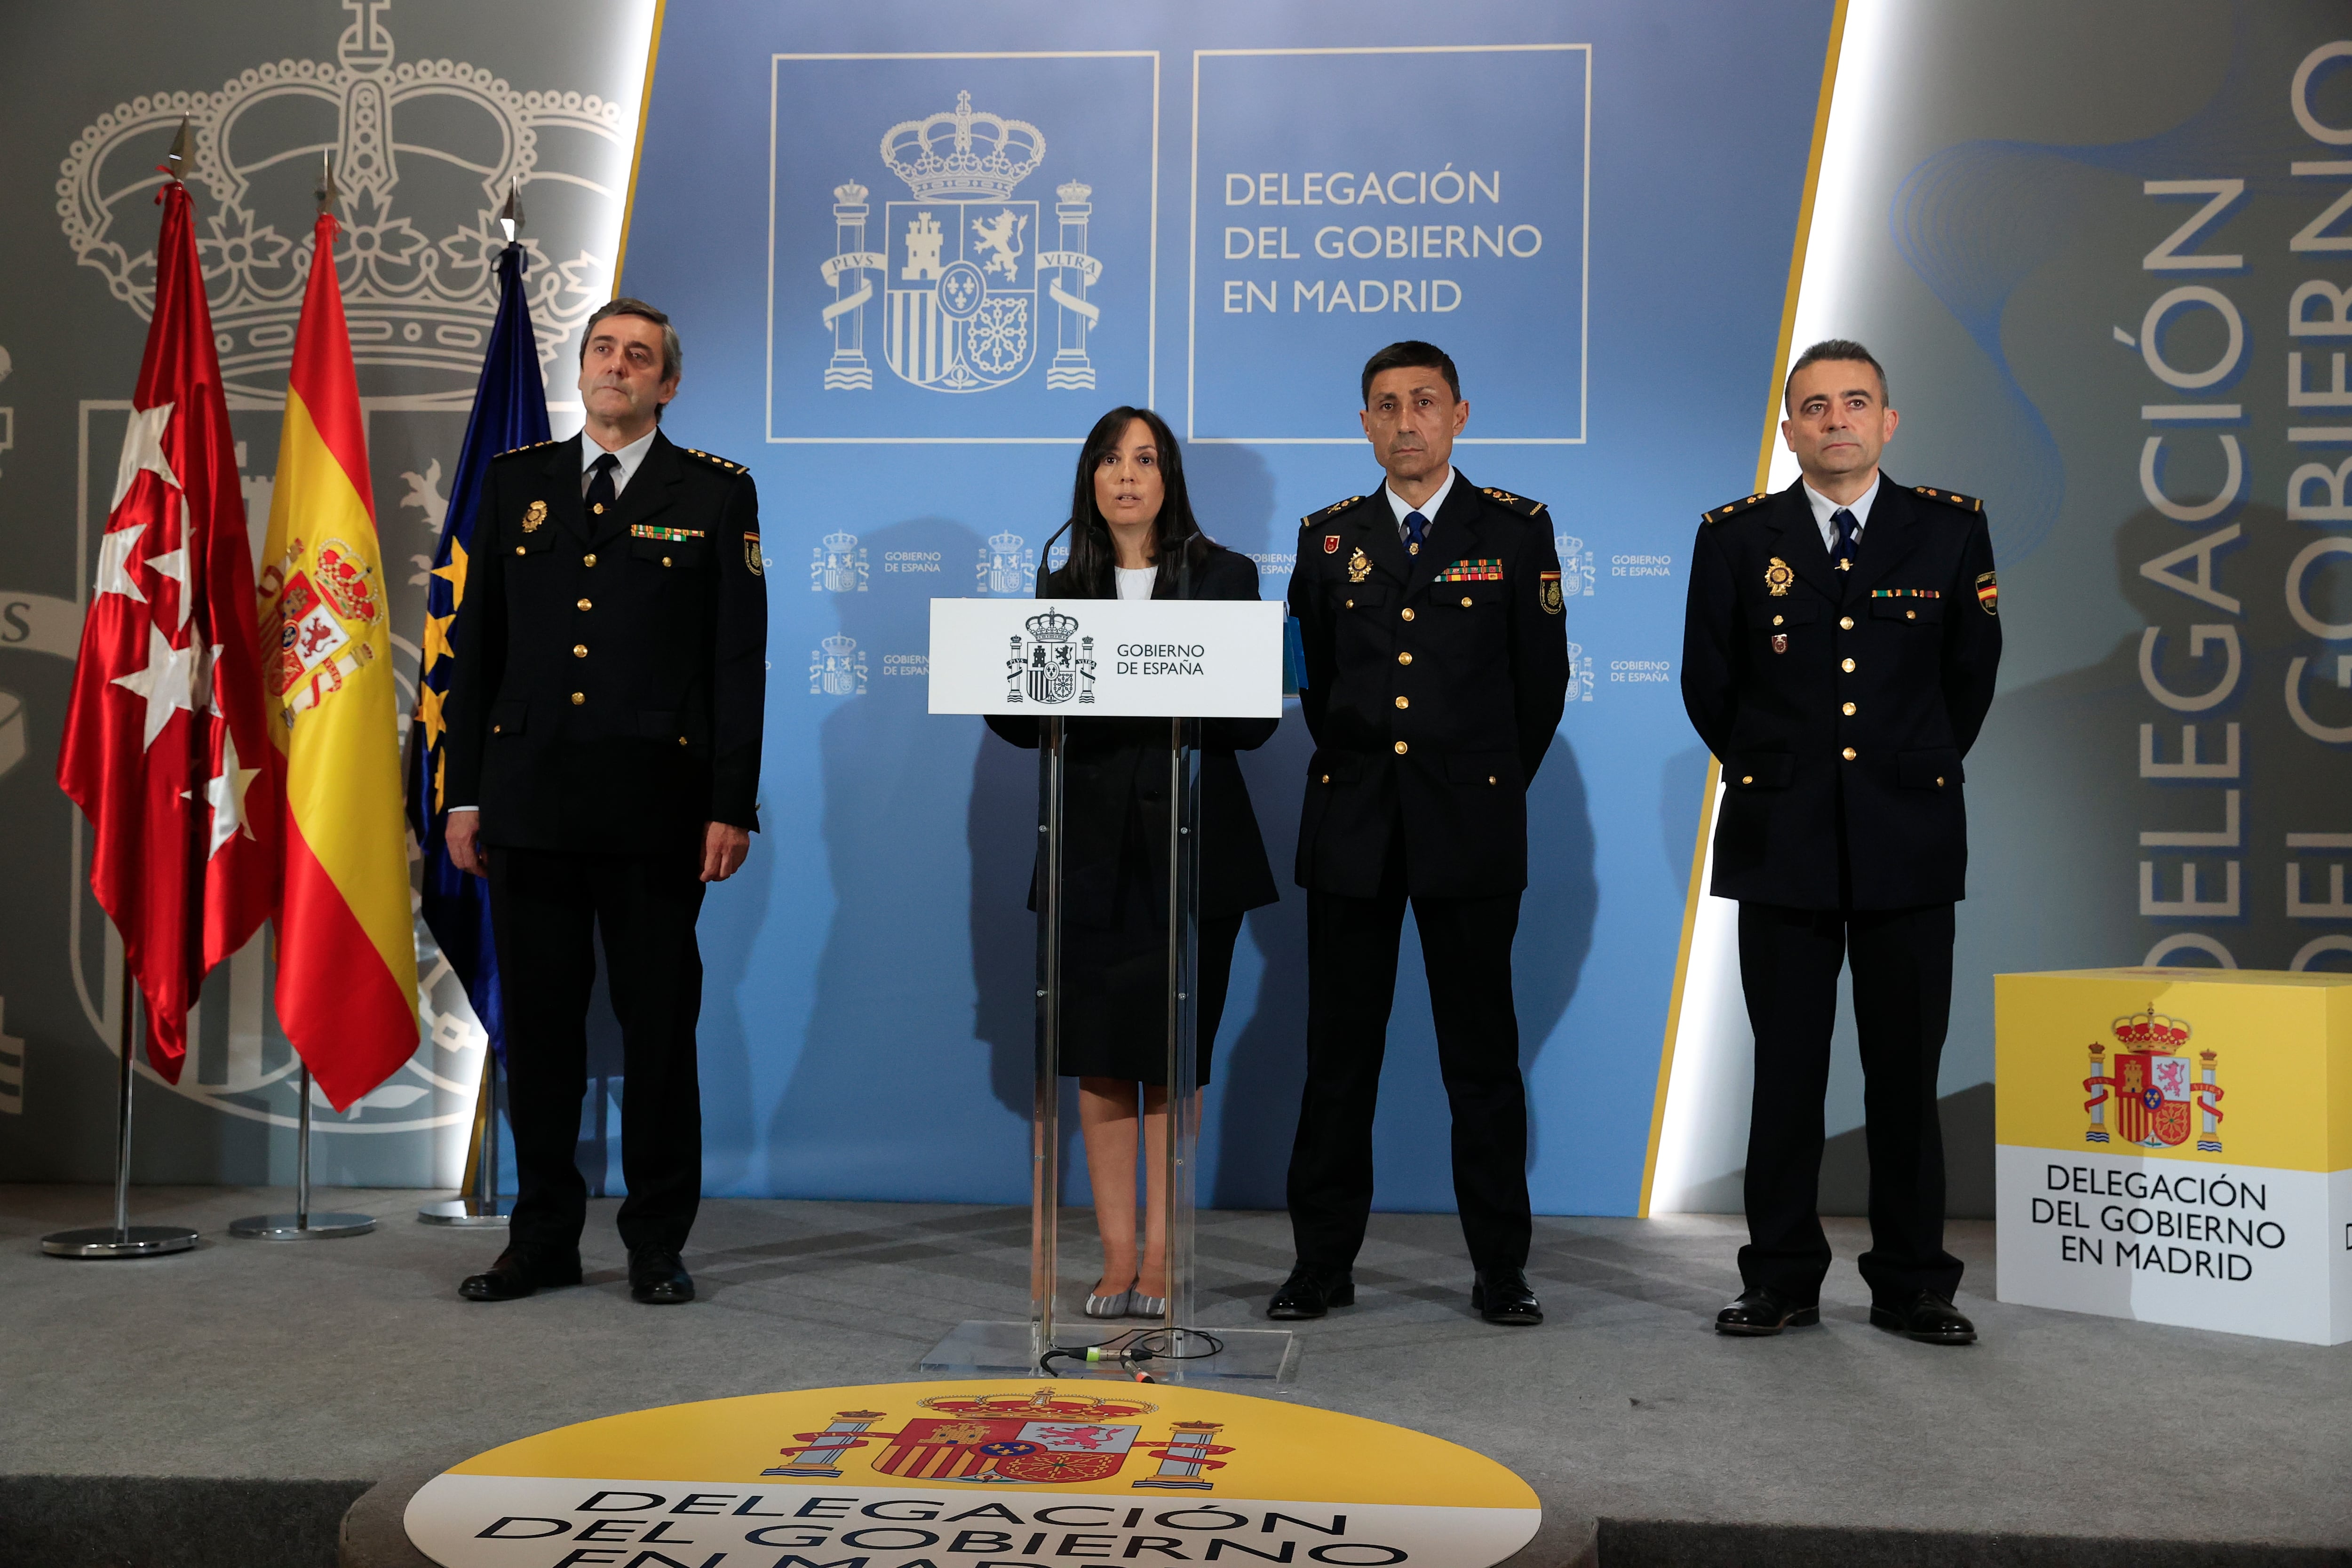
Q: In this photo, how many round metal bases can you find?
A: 3